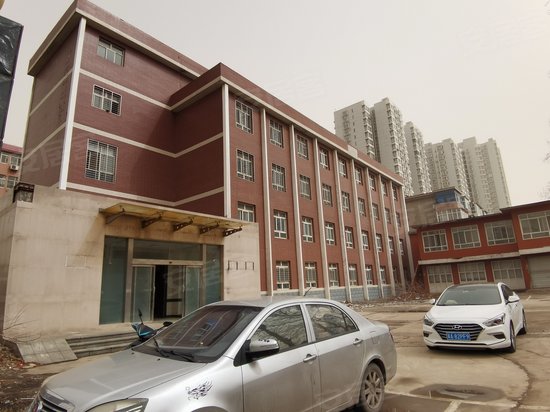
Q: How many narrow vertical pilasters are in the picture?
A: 11